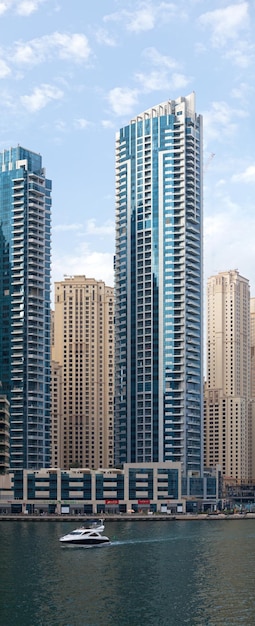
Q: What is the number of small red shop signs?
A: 2